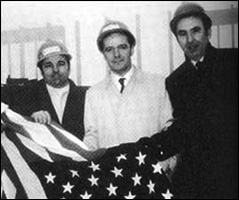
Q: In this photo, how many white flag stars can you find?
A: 15